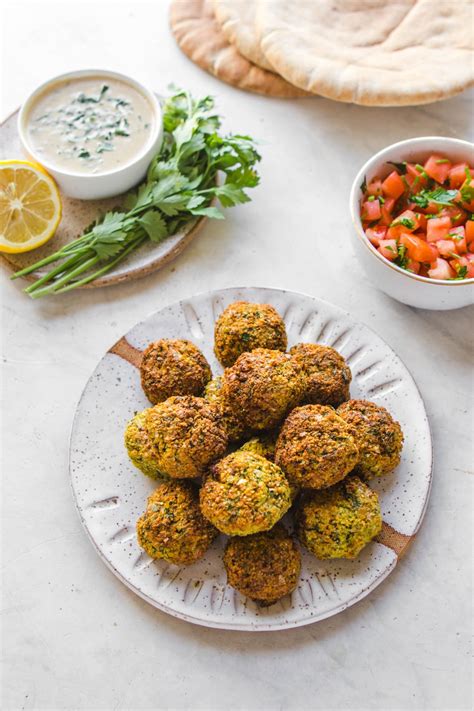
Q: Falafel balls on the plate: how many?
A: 14